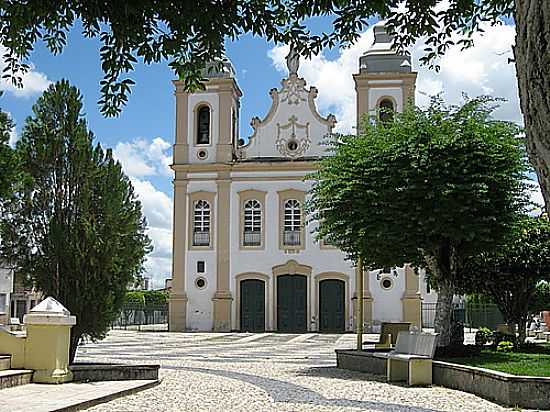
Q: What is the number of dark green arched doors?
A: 3